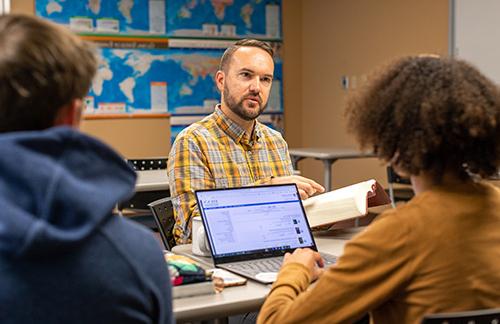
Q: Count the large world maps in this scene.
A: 4